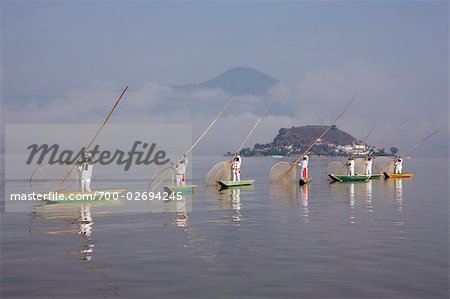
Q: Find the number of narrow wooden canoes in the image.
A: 7